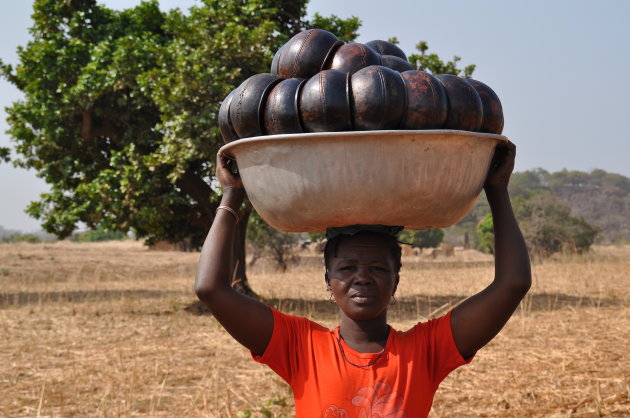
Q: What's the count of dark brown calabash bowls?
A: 12